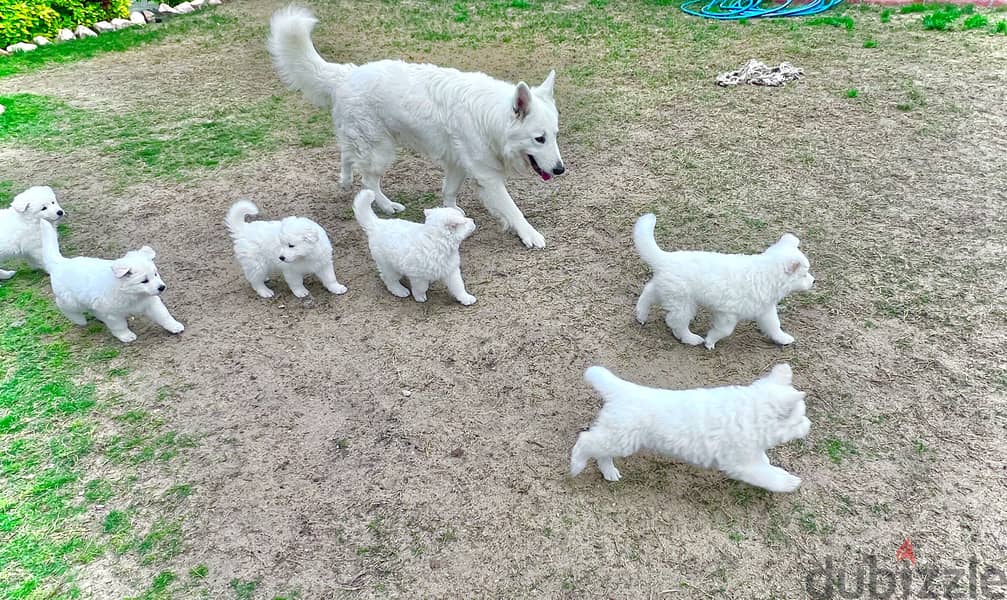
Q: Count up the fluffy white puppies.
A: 6